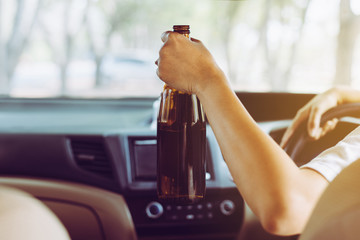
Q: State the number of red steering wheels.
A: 0